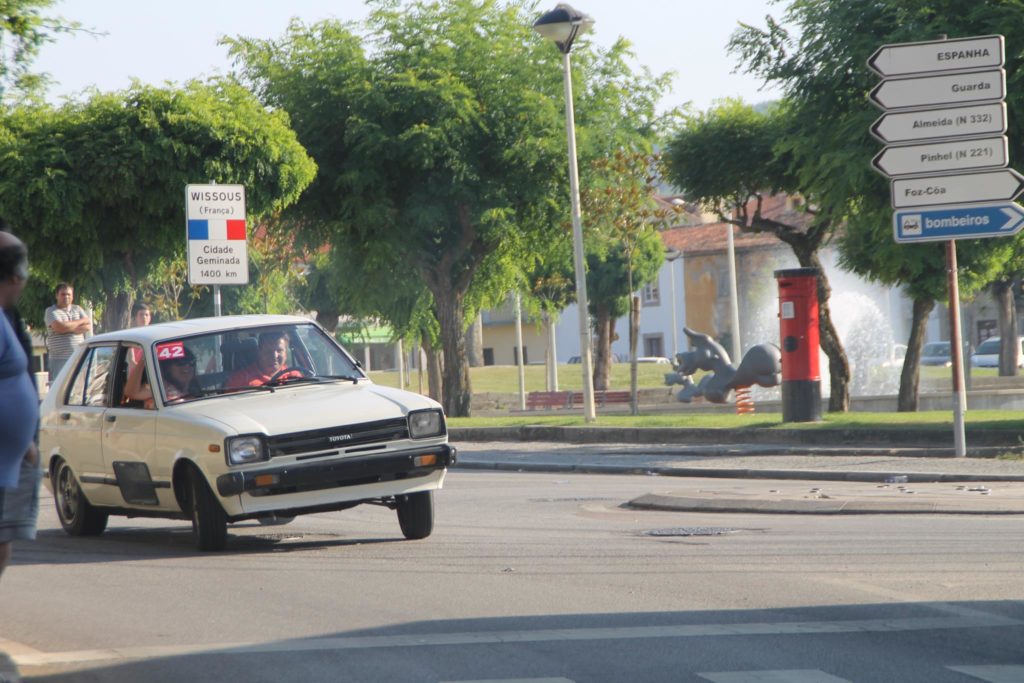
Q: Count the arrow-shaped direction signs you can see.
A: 6